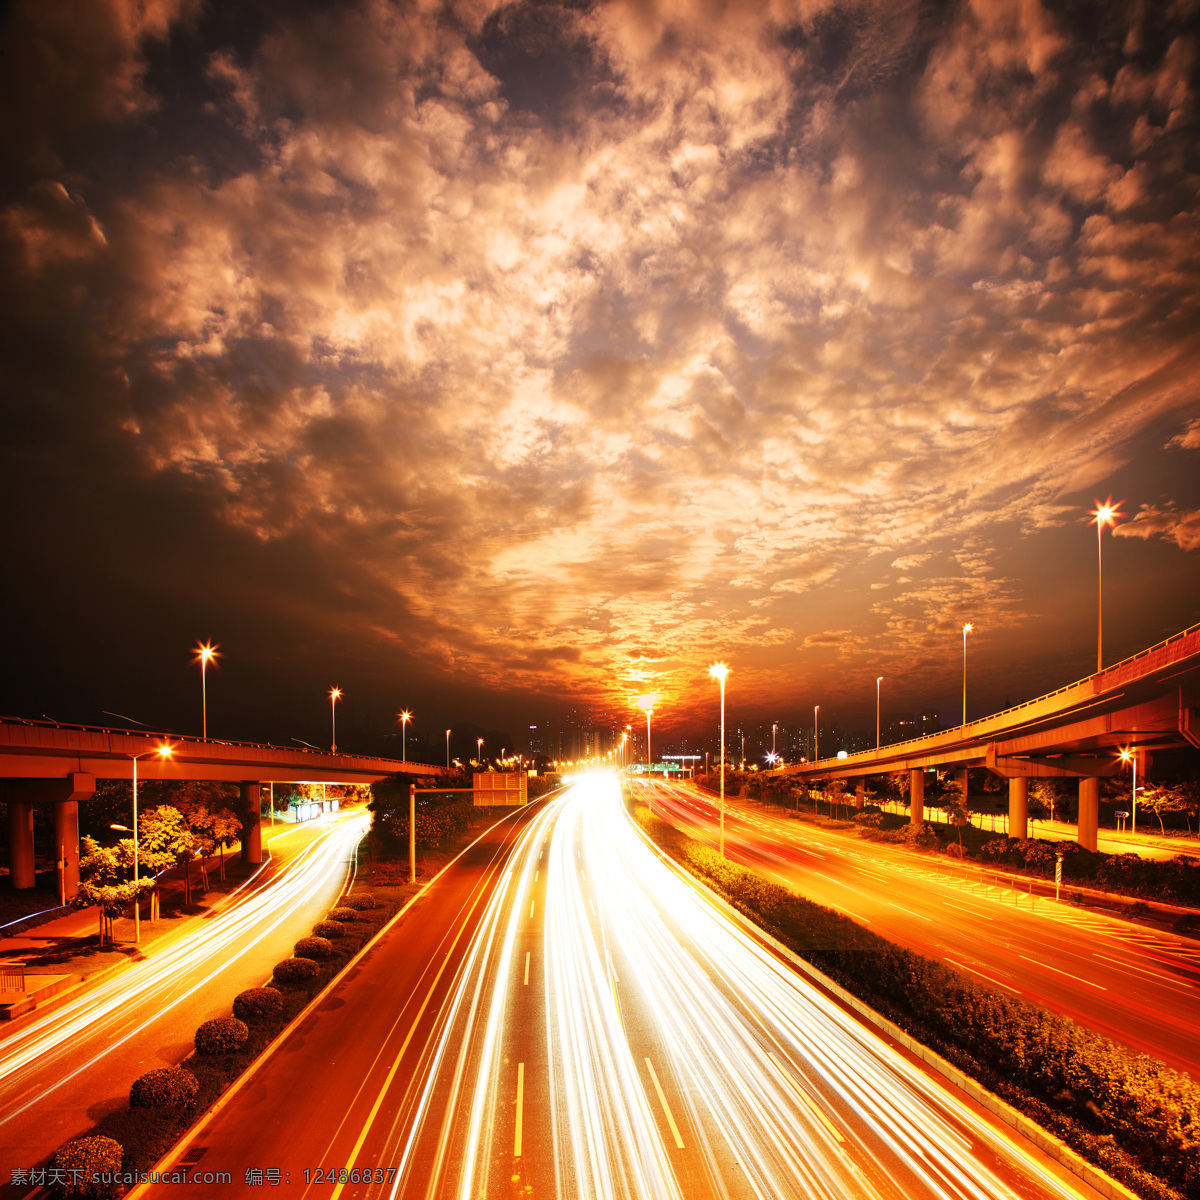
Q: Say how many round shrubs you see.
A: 9